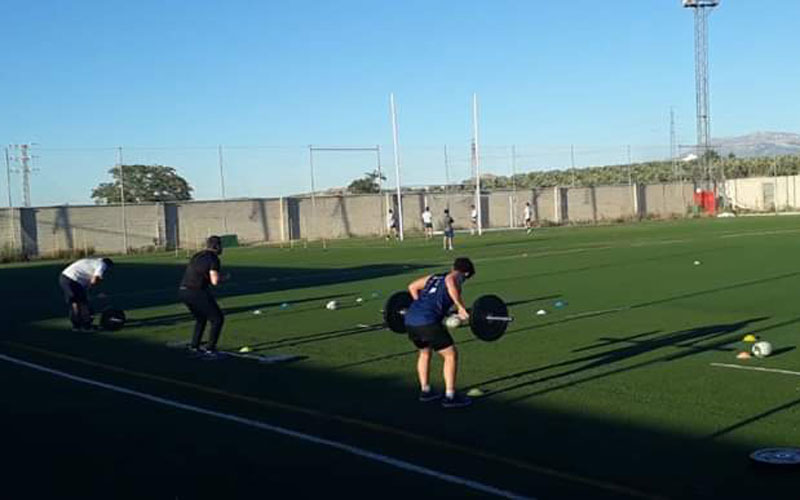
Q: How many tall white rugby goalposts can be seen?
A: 2